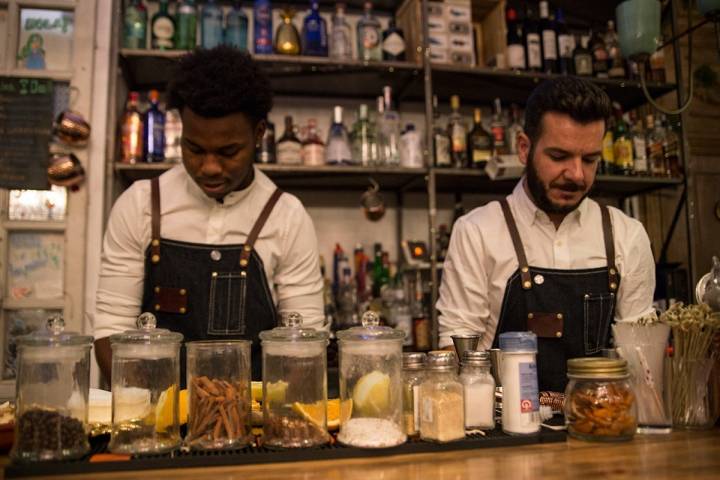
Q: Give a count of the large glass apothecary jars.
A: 5